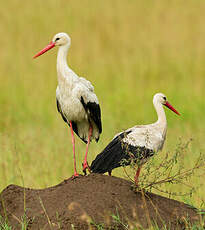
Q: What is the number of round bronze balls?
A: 0